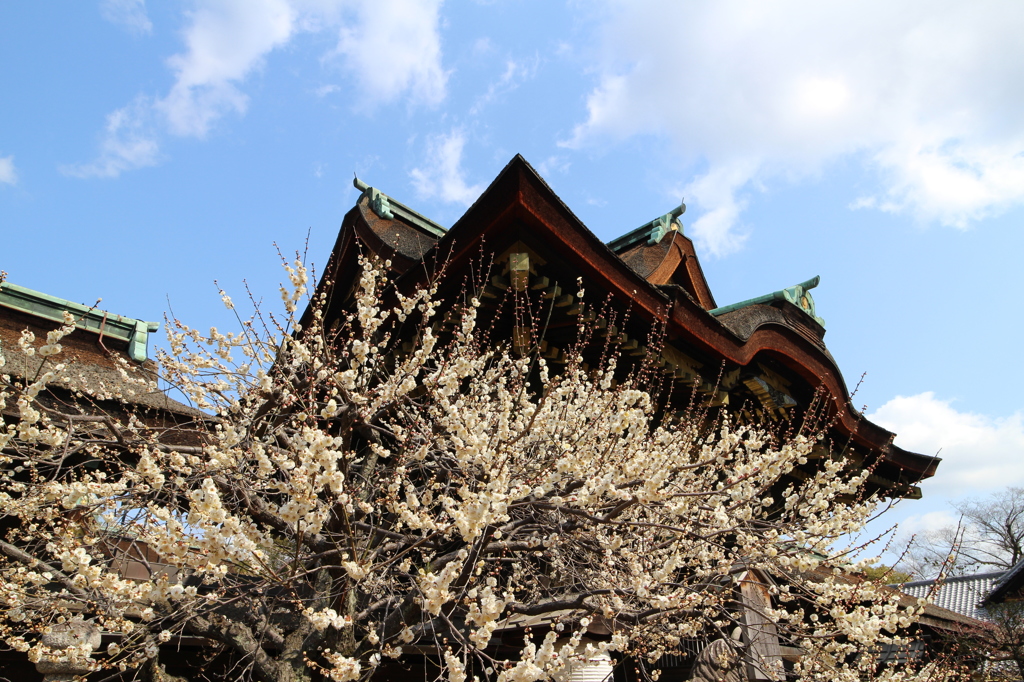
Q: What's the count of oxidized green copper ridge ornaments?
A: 4